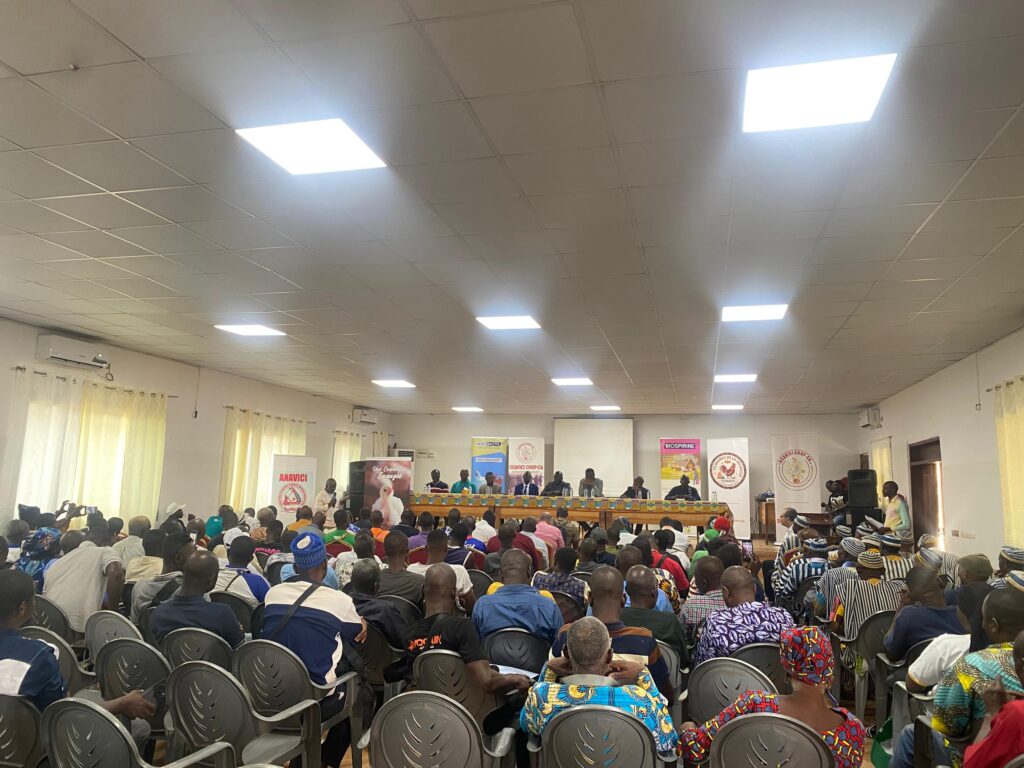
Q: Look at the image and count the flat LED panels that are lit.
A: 11